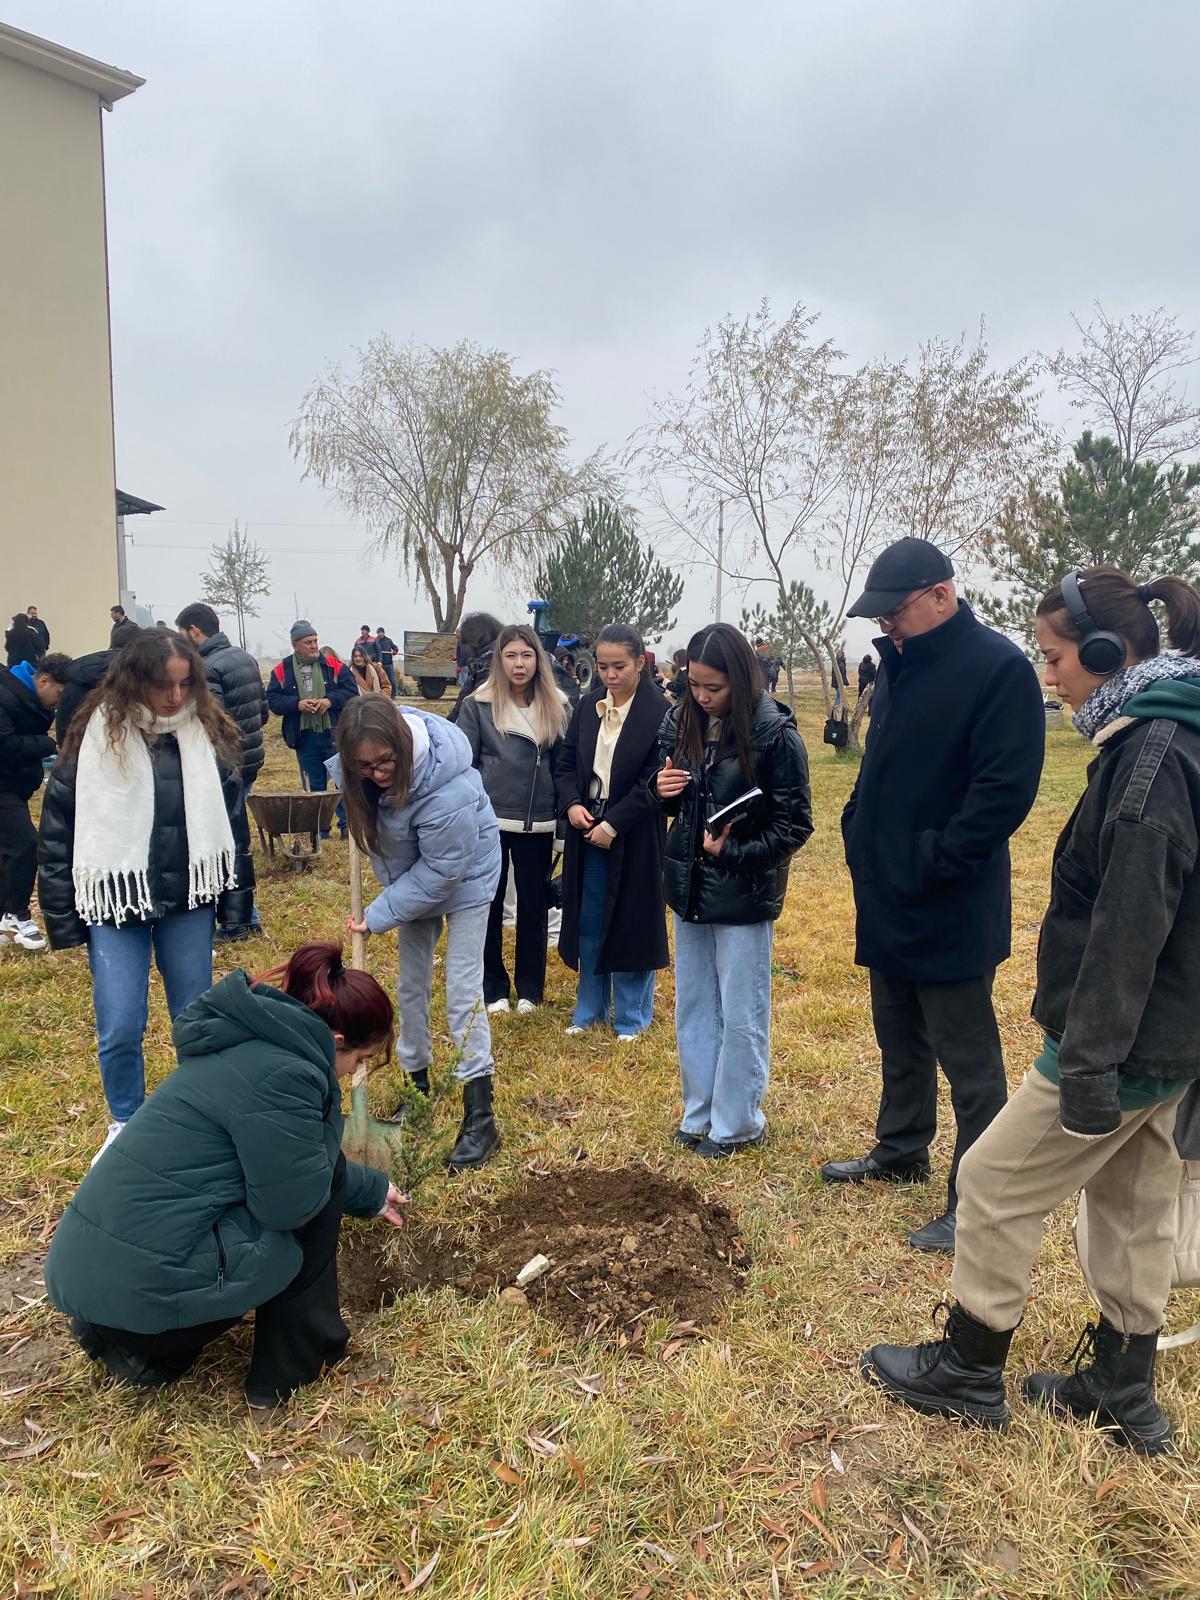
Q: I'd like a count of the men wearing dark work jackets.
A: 3